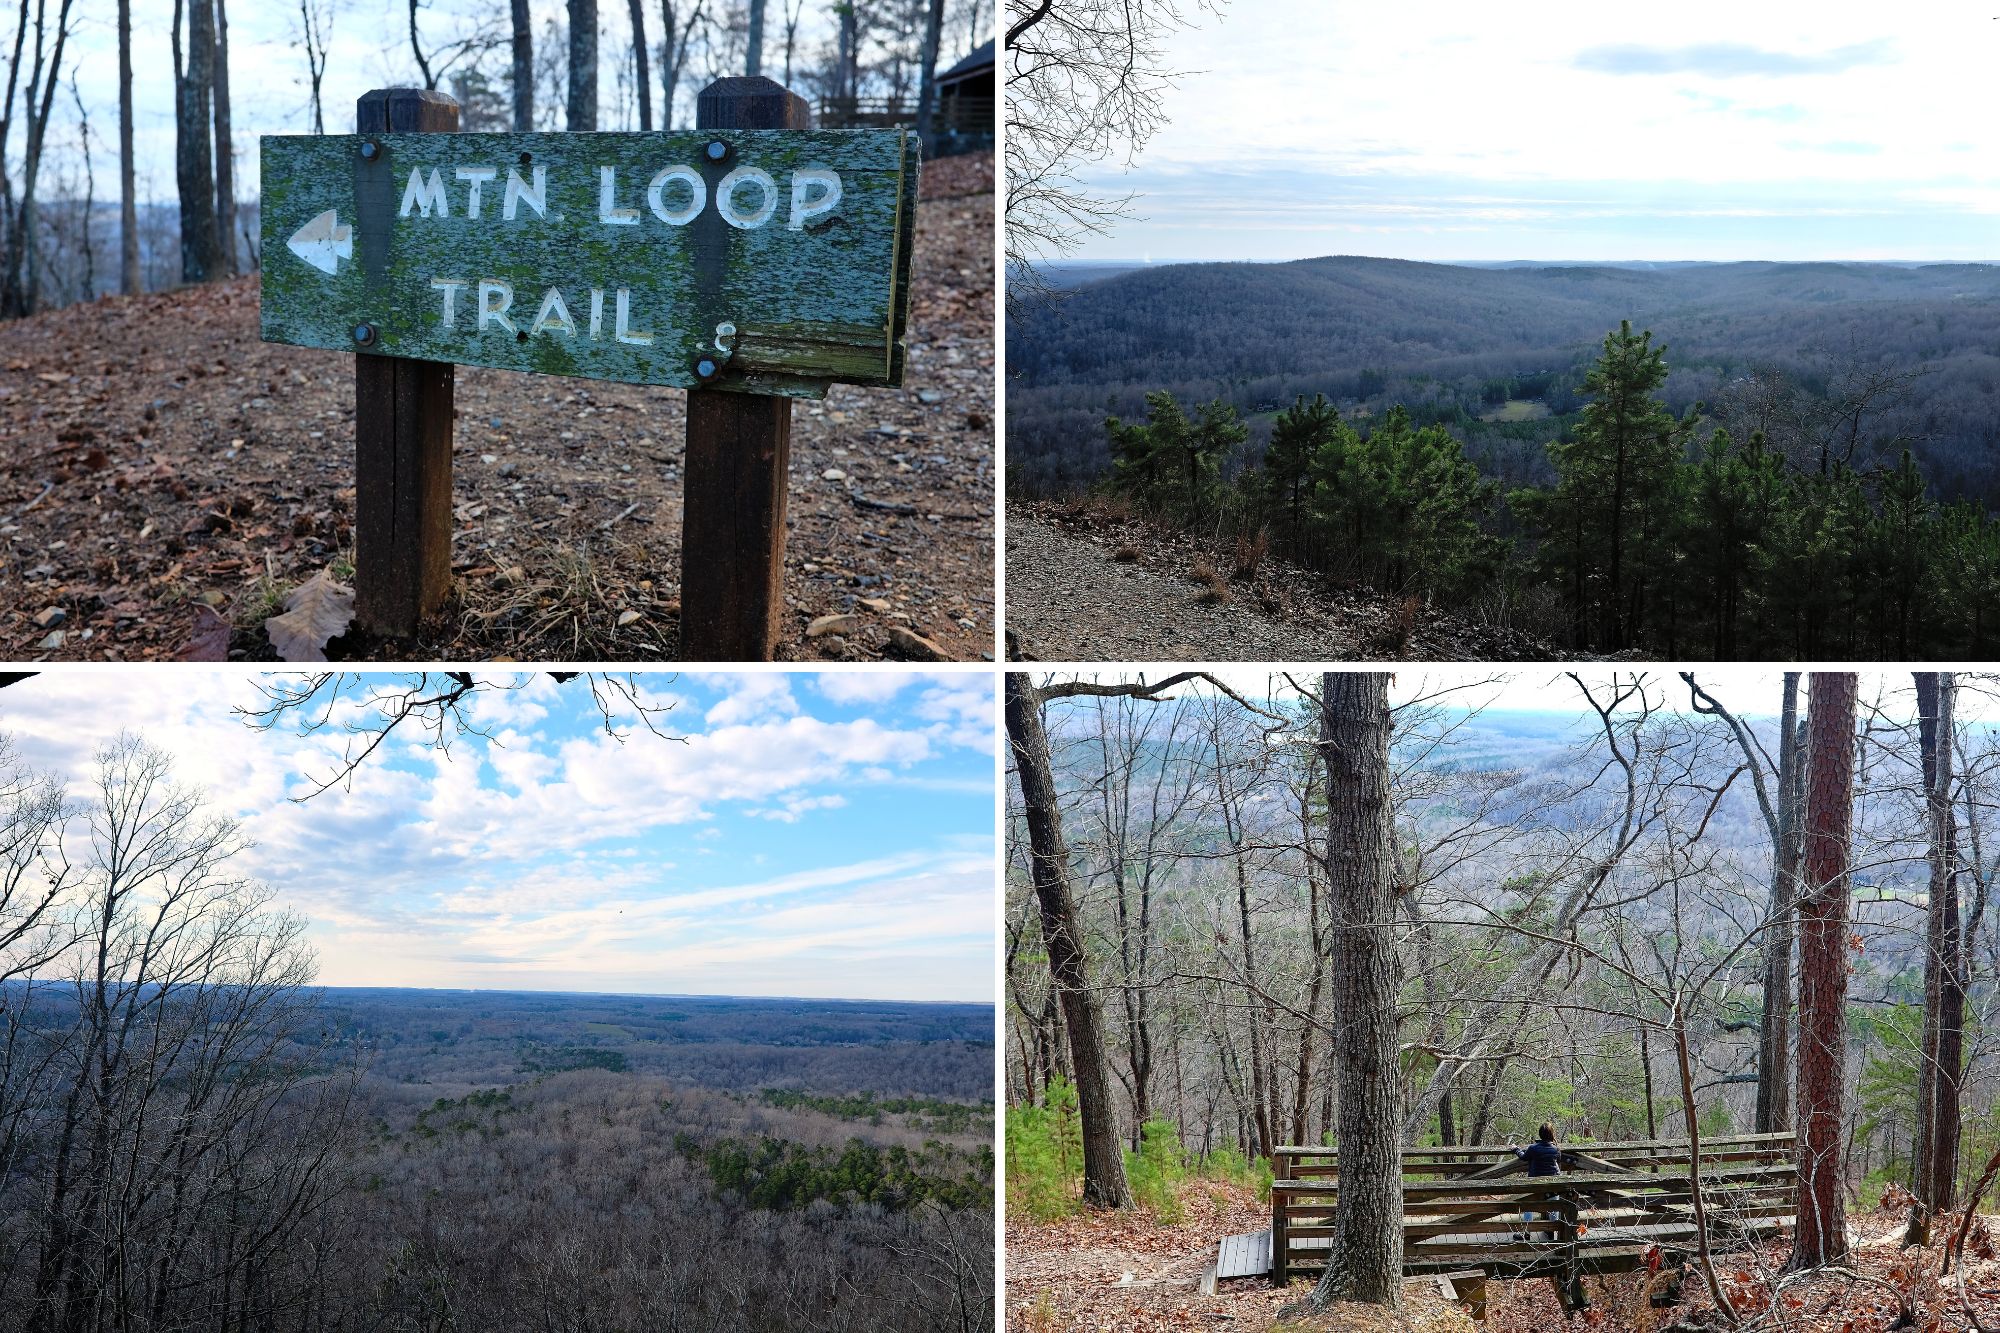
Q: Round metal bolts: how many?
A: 4